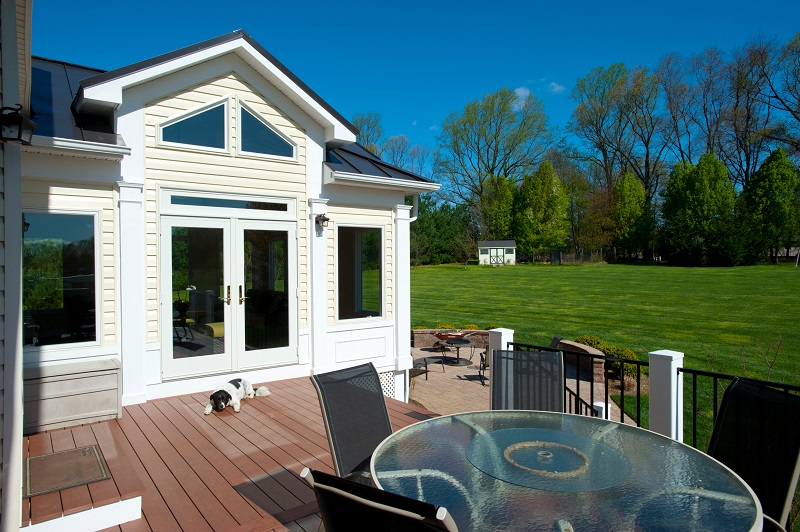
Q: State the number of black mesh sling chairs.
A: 4